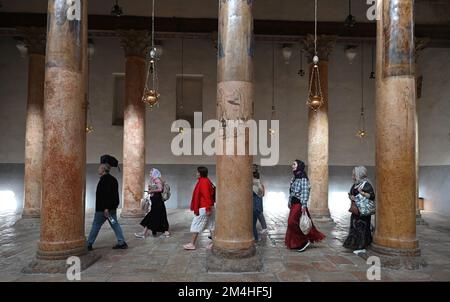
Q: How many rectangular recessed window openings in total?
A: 2